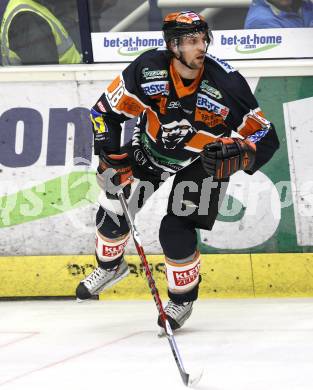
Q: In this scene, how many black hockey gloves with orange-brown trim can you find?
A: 2